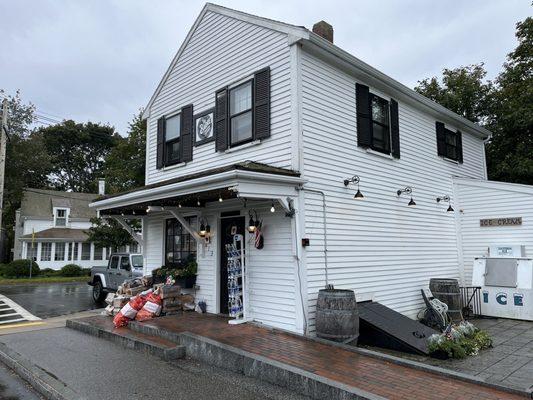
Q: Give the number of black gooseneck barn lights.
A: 3